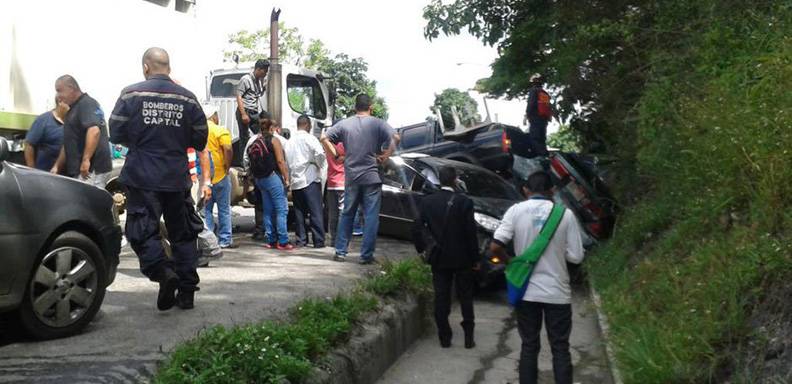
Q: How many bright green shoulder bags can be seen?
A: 1